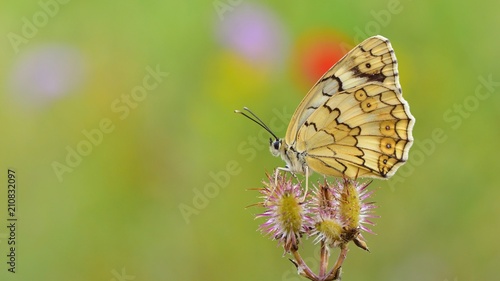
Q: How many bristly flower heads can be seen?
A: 3